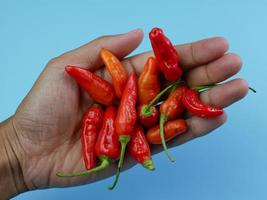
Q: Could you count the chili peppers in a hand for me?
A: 12